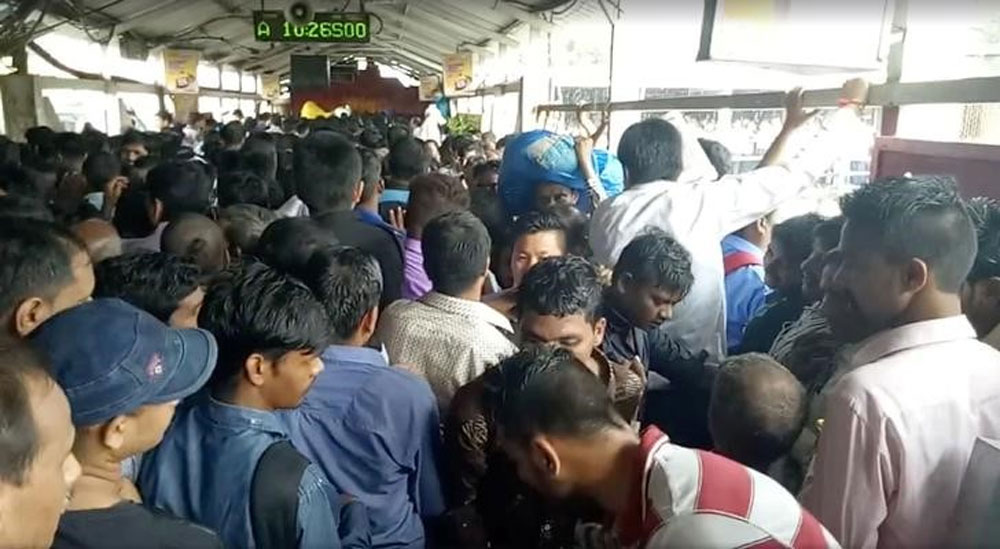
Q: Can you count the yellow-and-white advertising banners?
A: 4